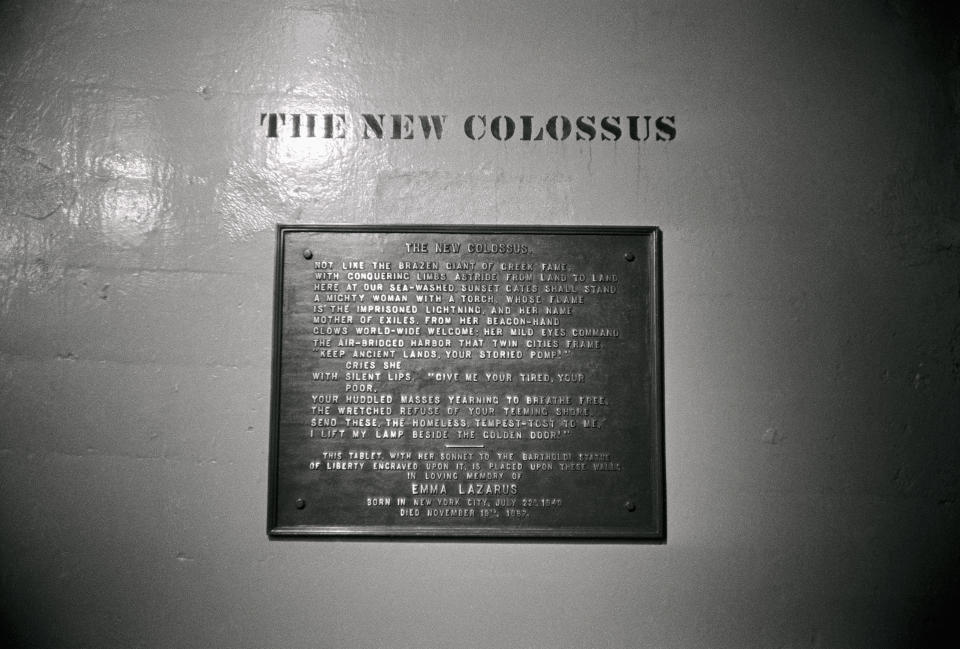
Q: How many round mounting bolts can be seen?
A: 4